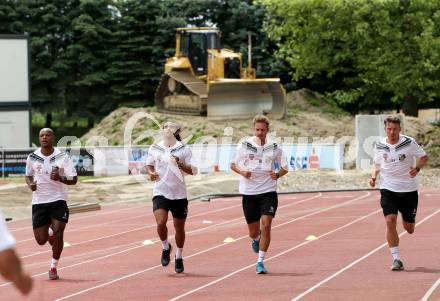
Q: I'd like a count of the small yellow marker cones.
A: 4